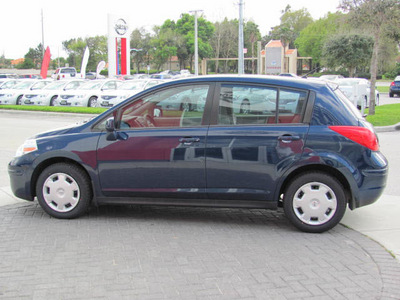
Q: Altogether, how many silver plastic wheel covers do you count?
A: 2